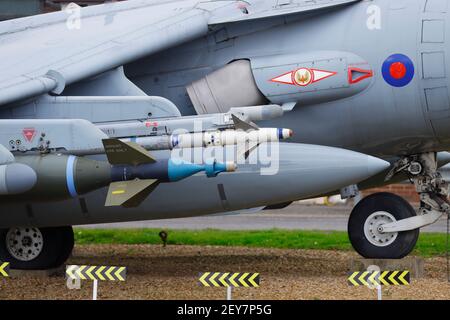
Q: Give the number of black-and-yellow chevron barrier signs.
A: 4